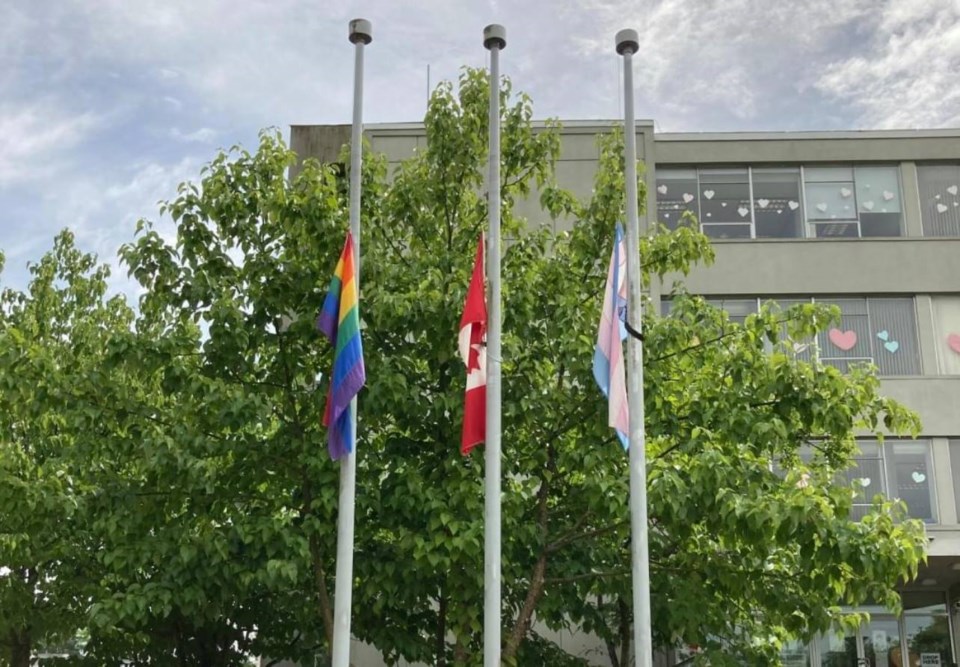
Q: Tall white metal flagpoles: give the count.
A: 3